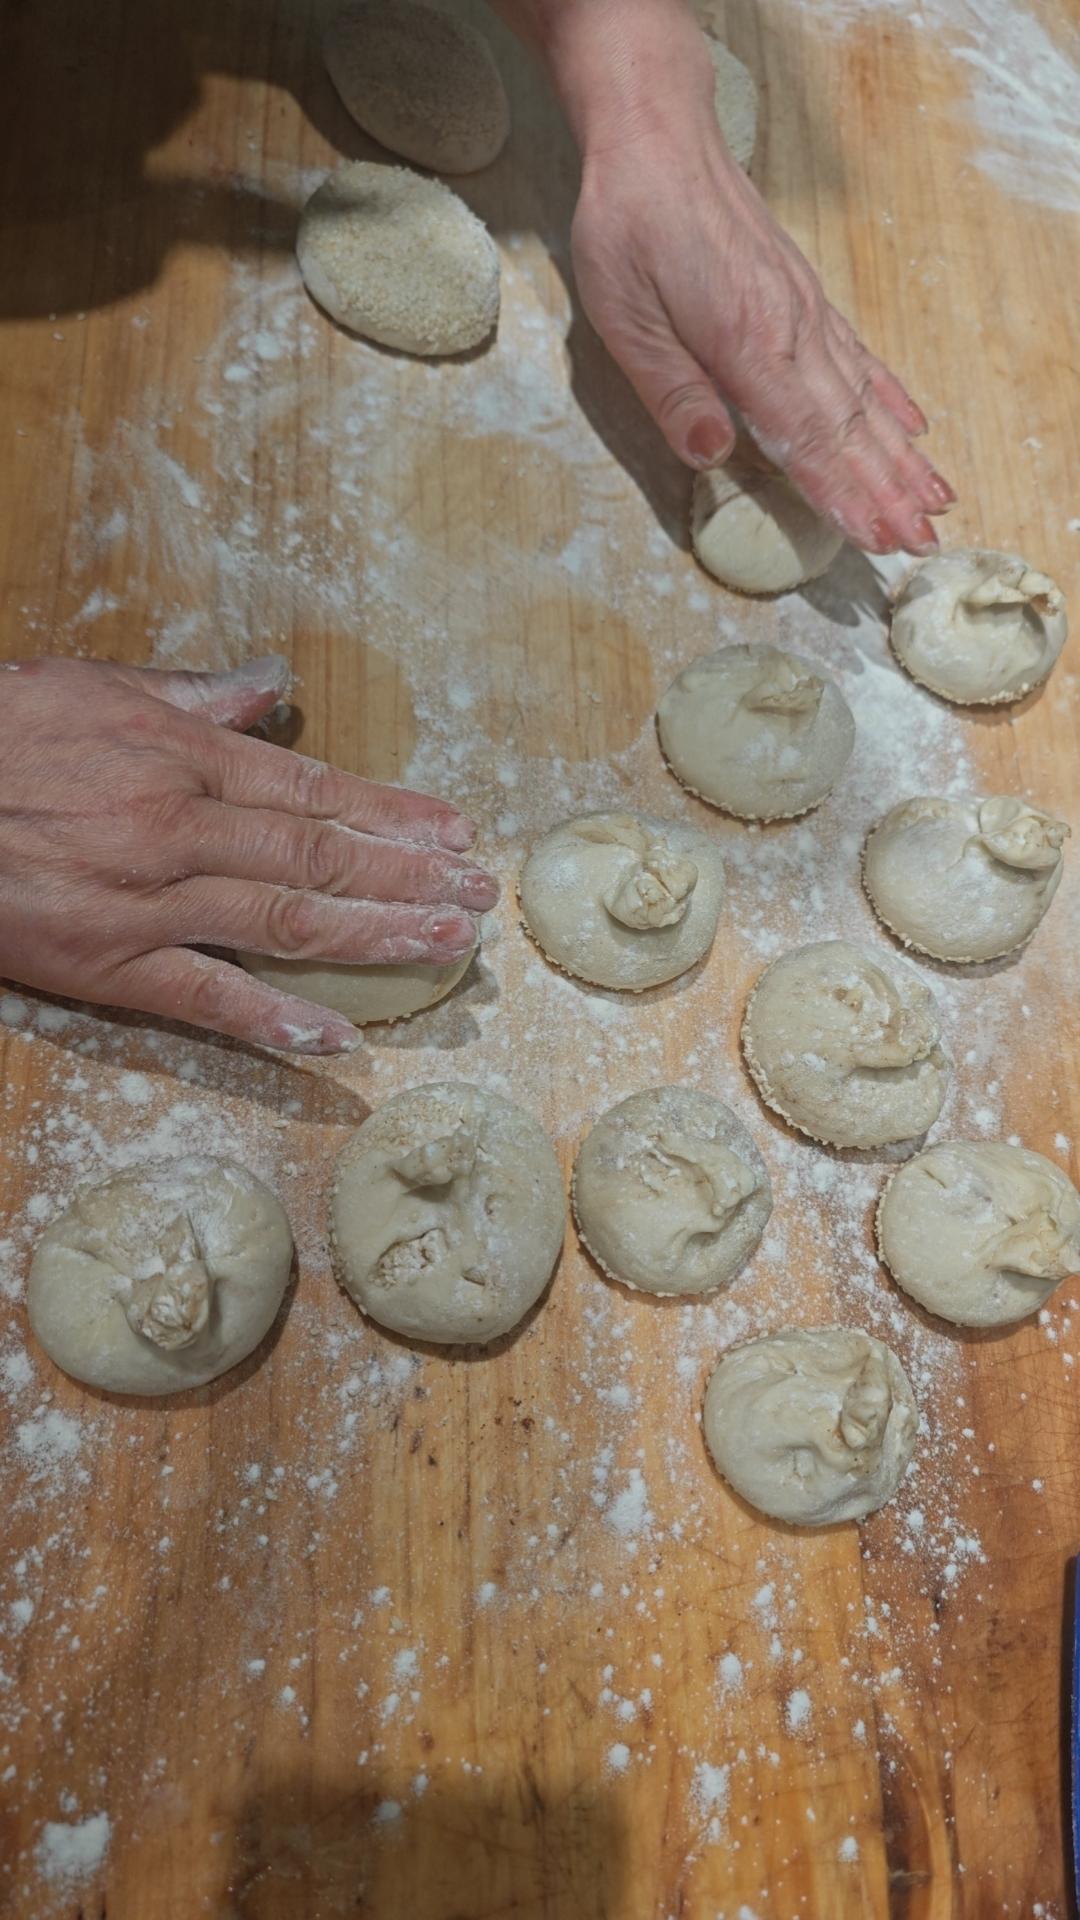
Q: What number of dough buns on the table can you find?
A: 15